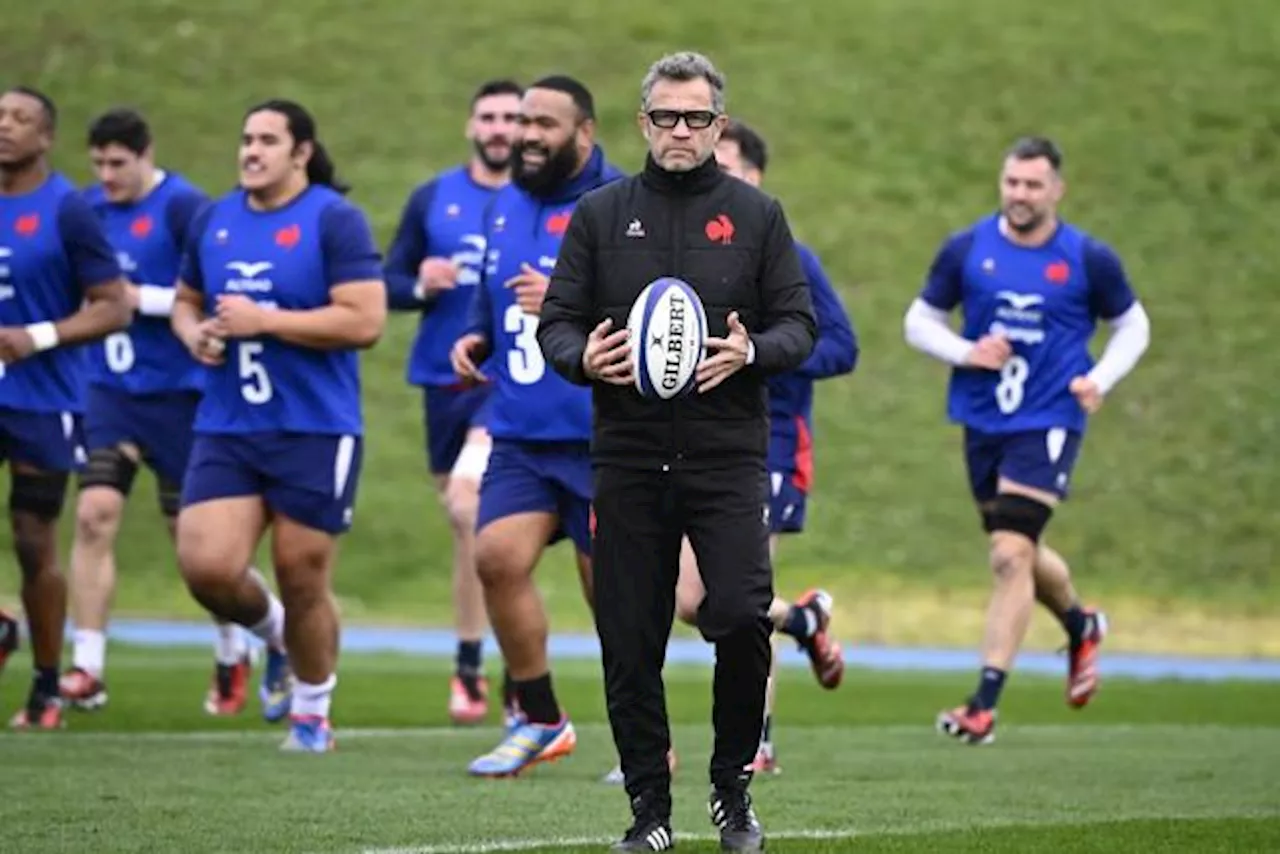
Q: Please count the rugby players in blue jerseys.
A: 7